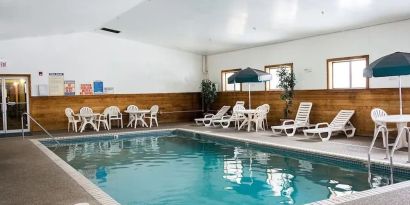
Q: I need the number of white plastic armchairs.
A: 10